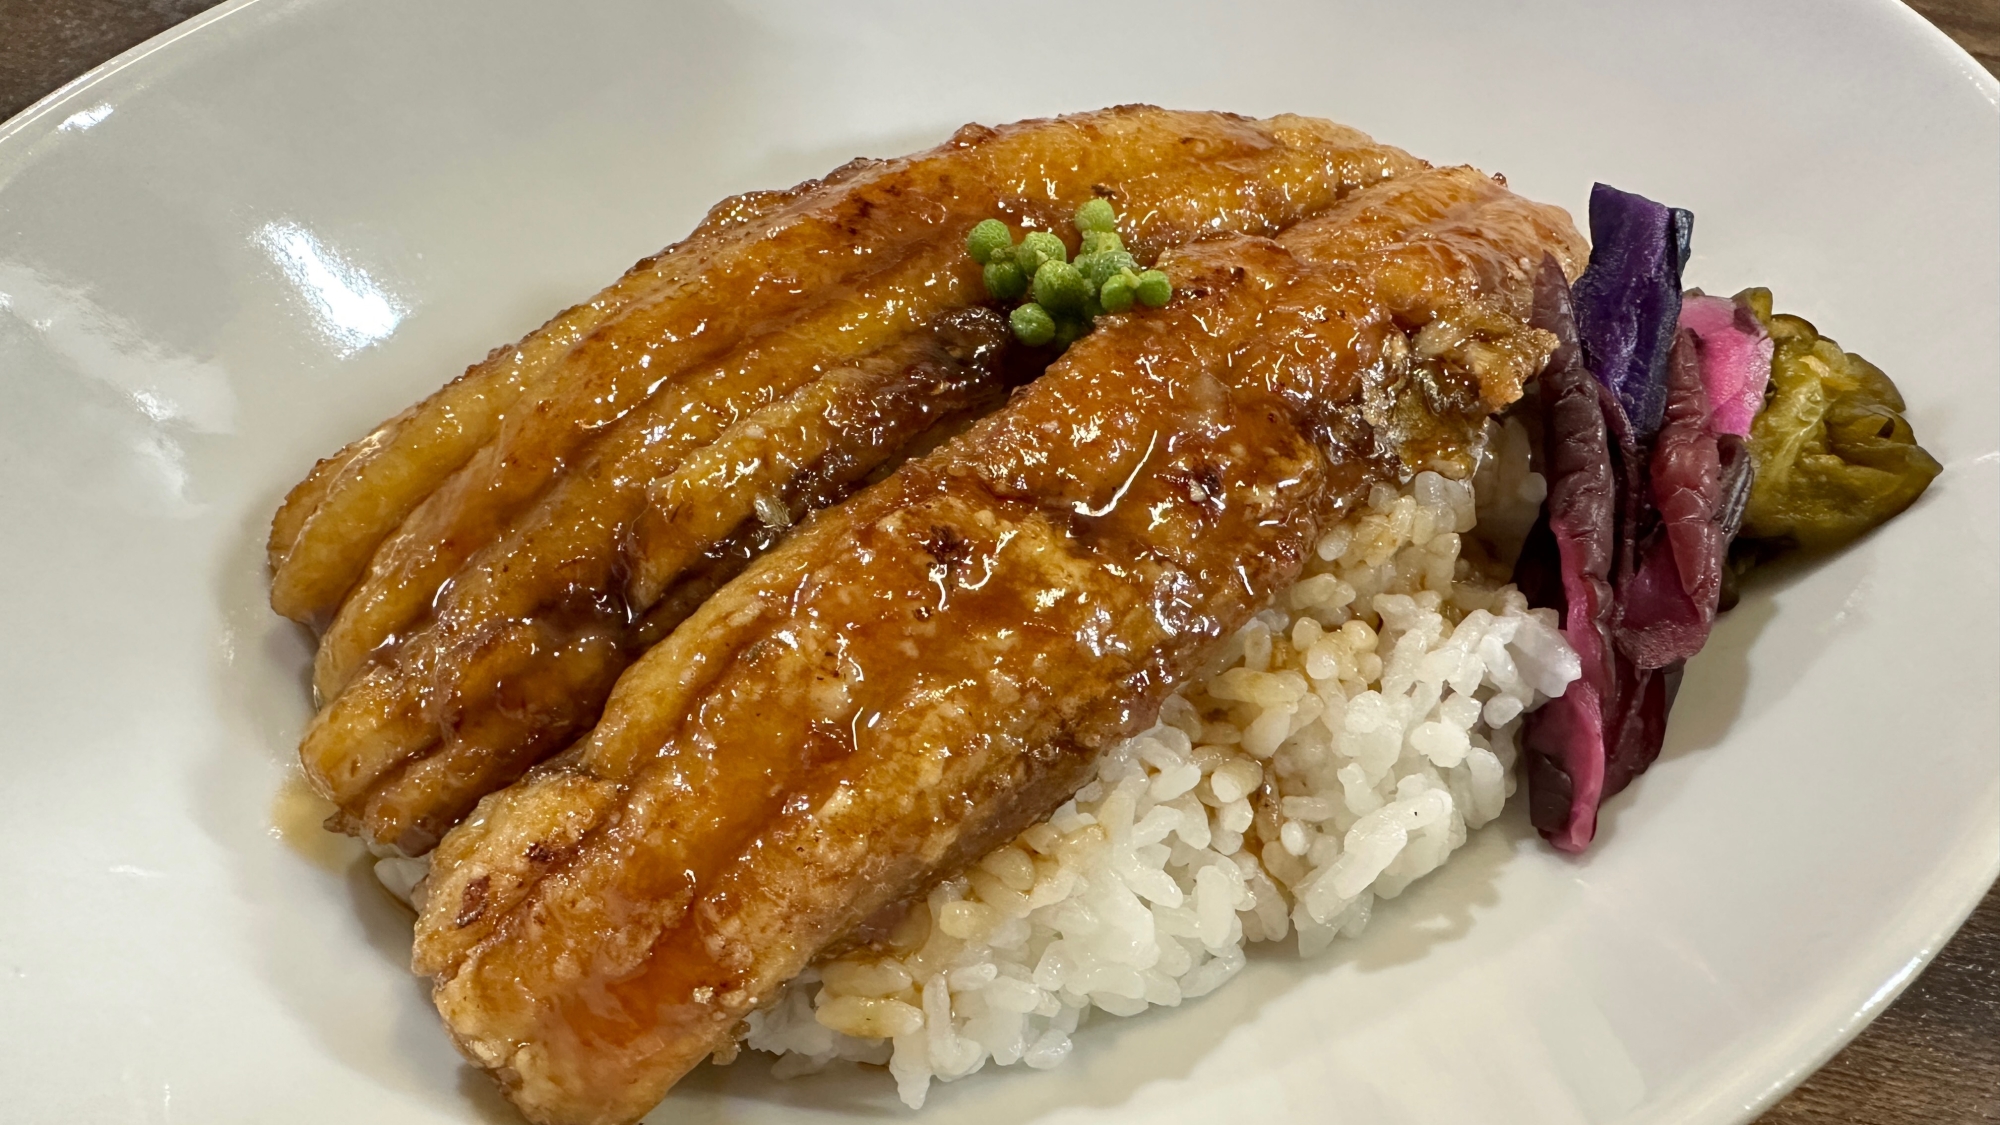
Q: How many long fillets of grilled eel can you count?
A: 2